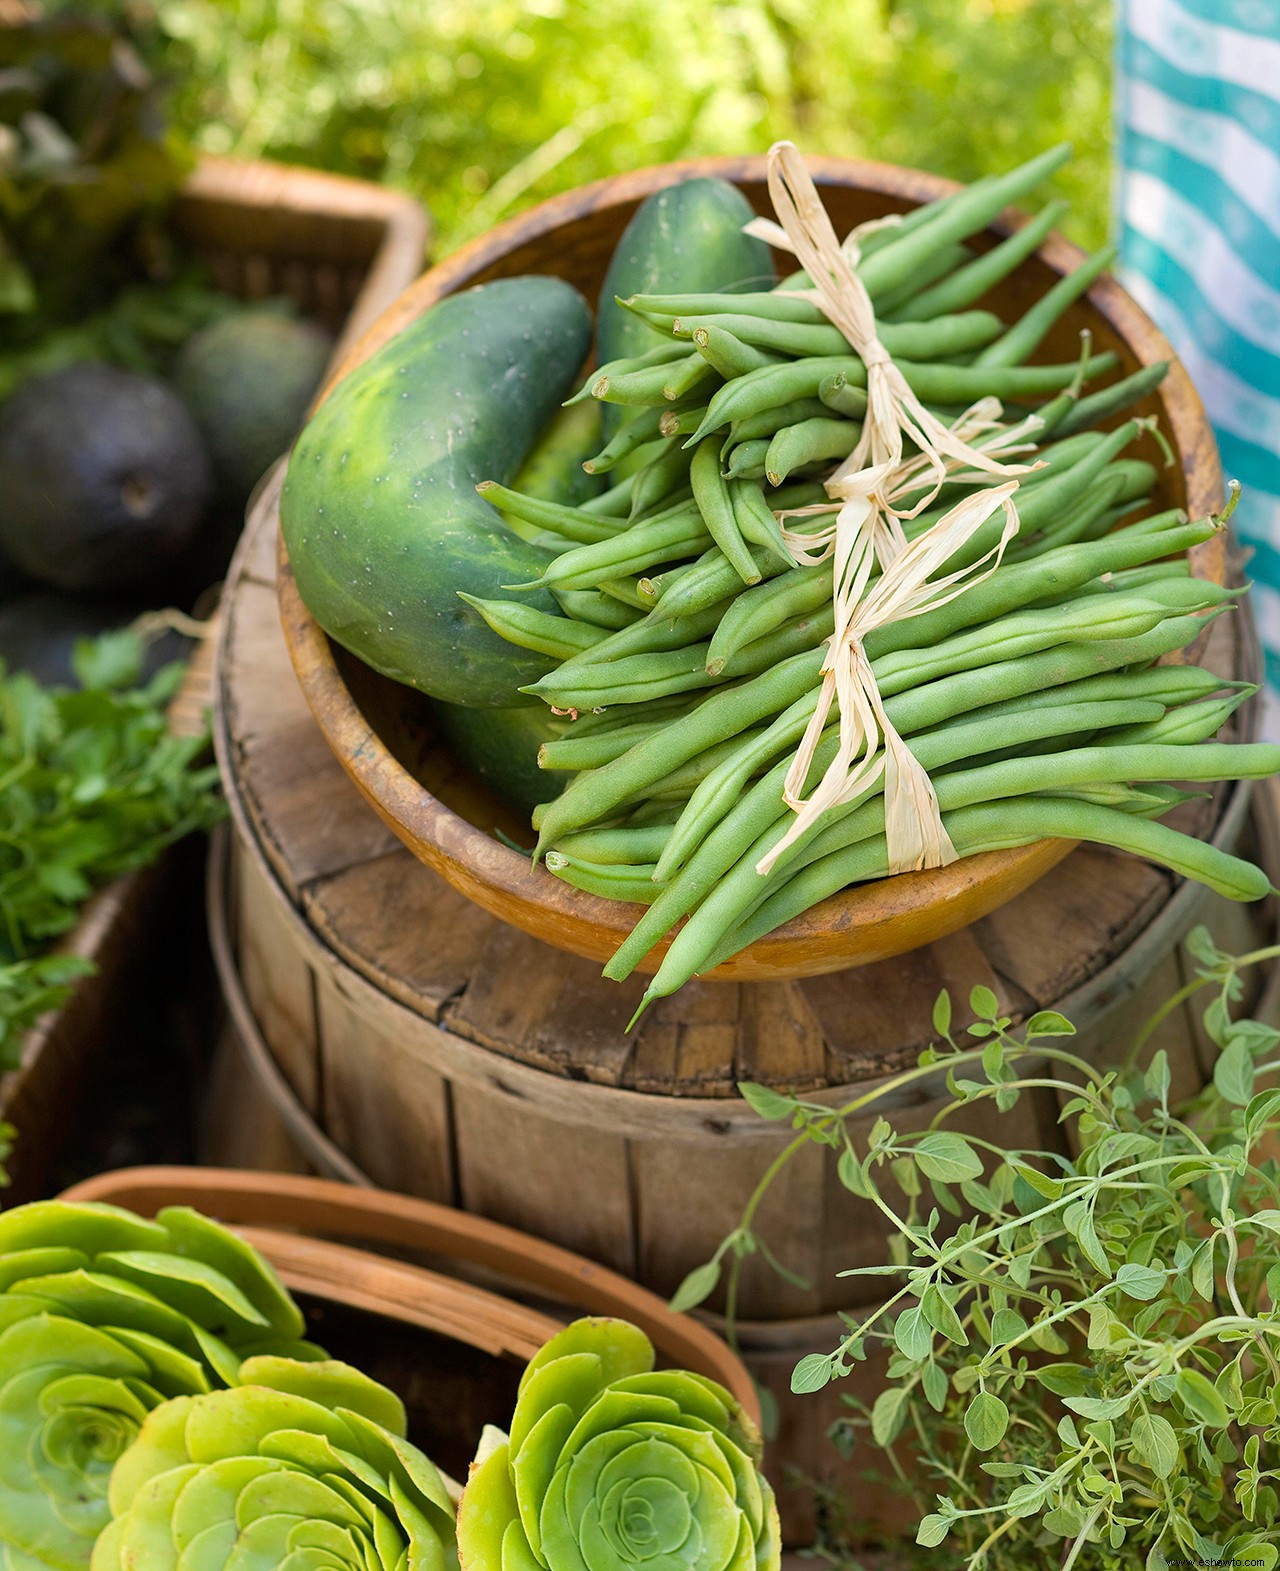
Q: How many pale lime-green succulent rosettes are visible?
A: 3